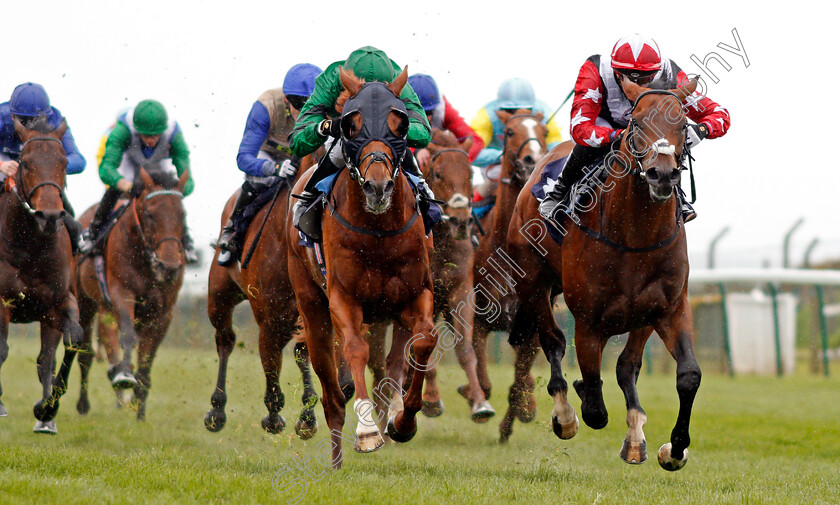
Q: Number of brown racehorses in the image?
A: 7